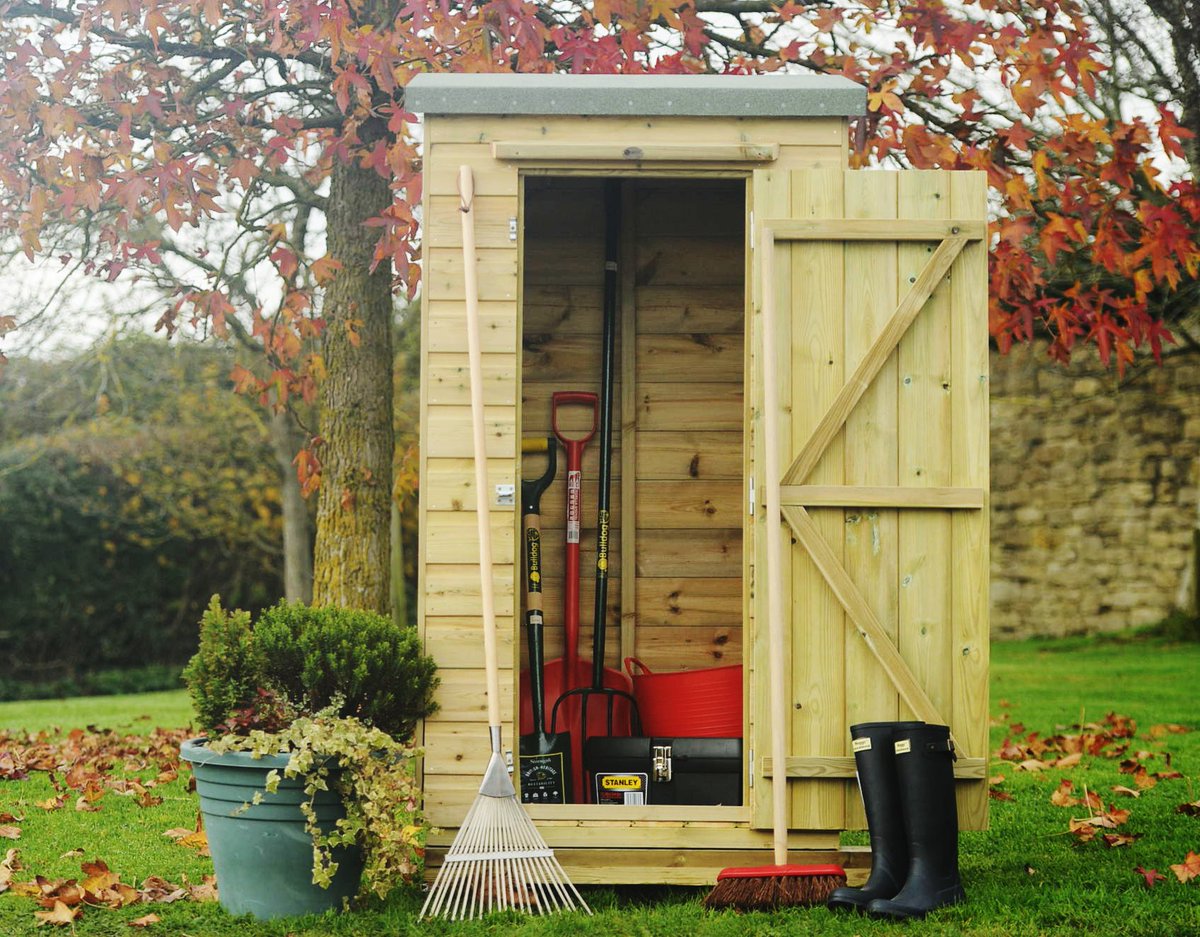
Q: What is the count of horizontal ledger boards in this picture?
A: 3